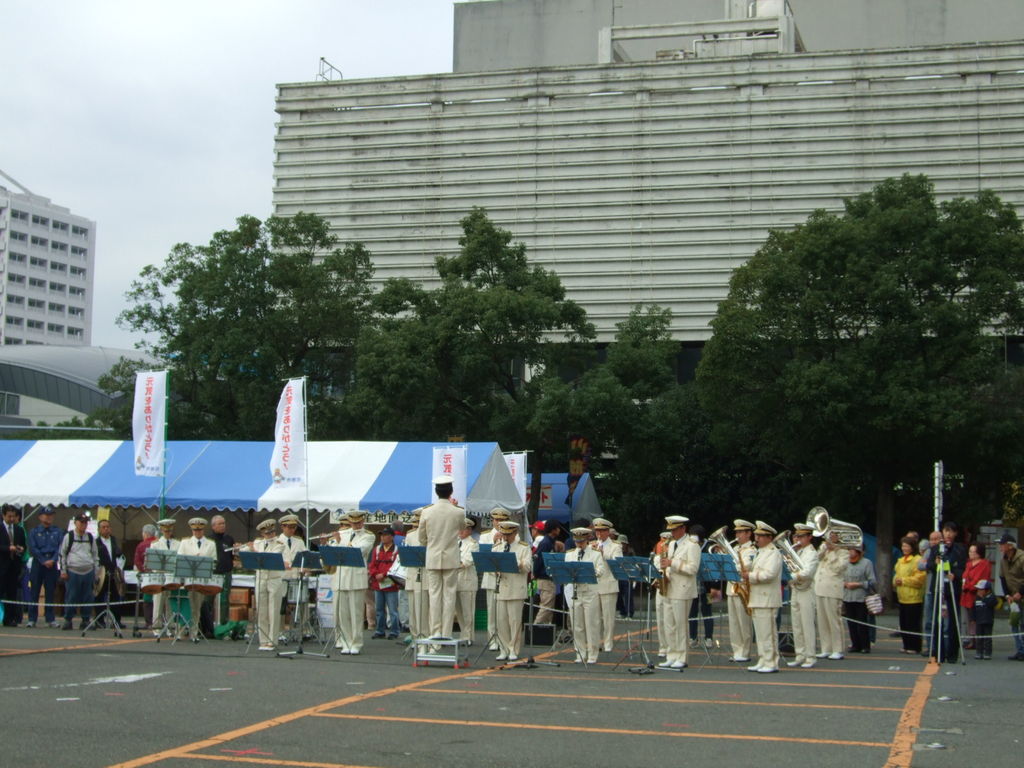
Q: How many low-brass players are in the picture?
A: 3